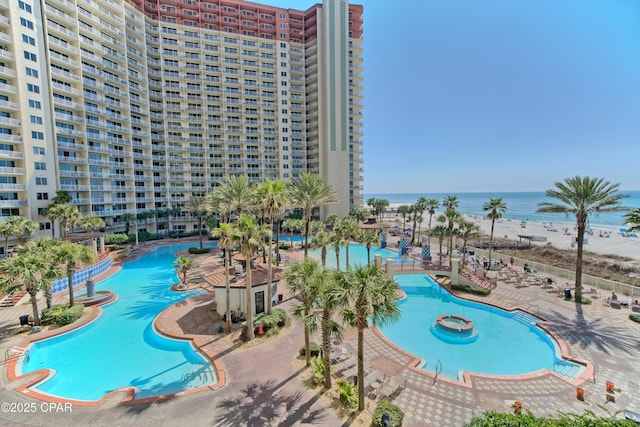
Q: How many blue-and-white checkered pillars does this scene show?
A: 3